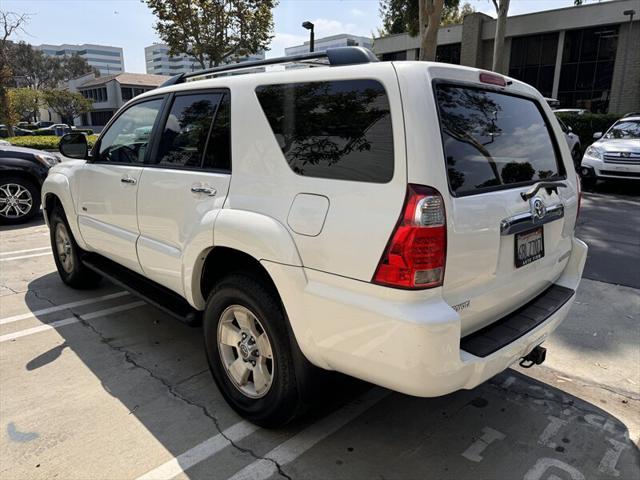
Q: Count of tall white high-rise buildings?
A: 3